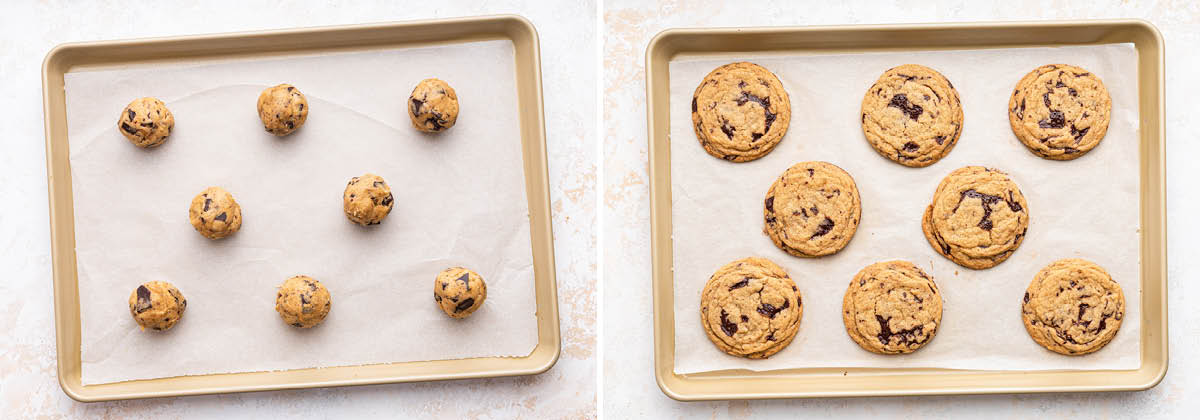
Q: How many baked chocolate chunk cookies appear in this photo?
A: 8